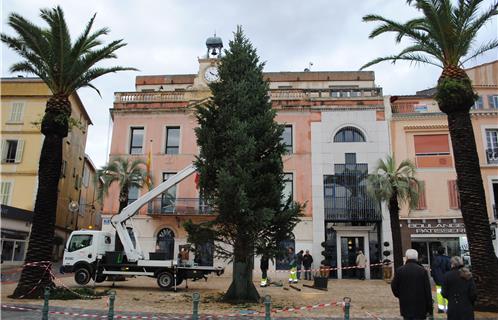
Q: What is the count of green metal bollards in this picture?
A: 5